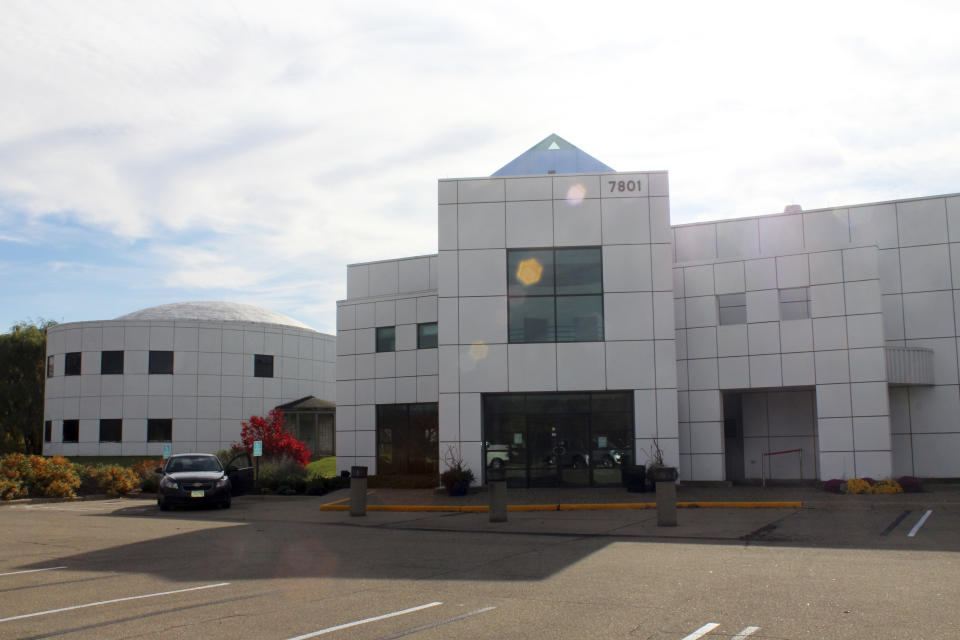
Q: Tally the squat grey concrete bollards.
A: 3